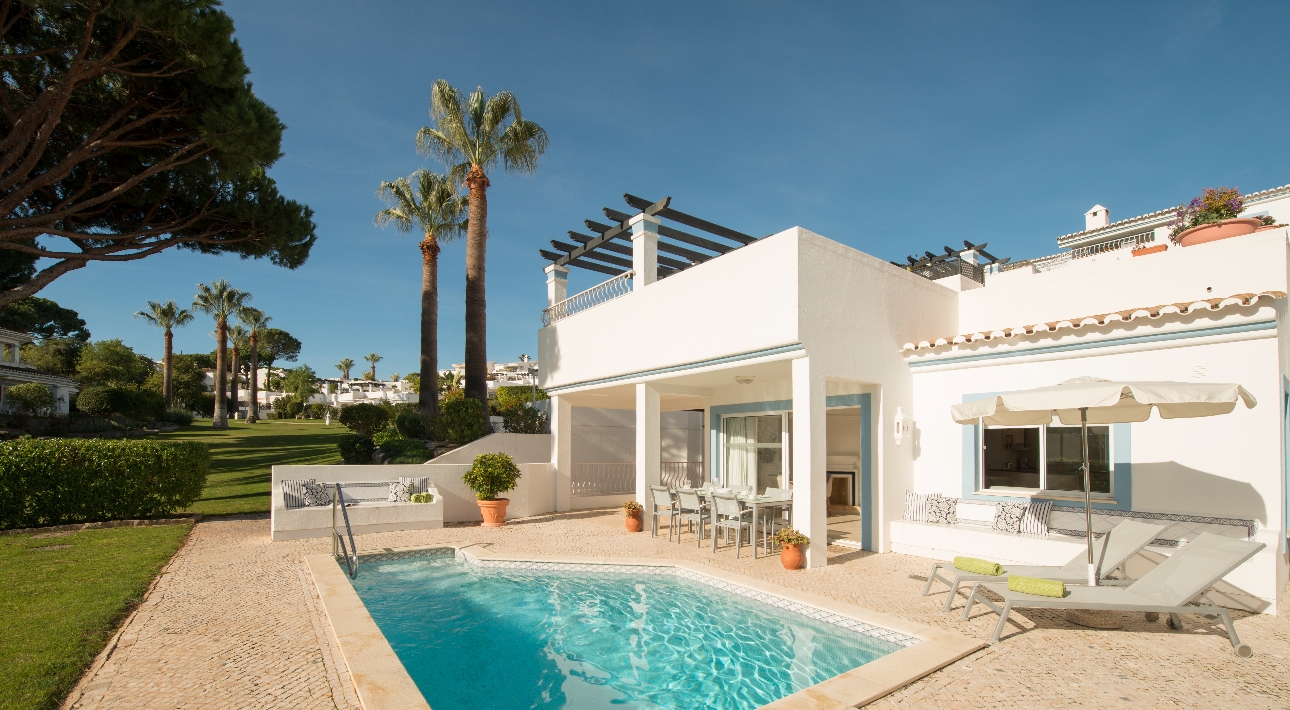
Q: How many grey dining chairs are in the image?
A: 6